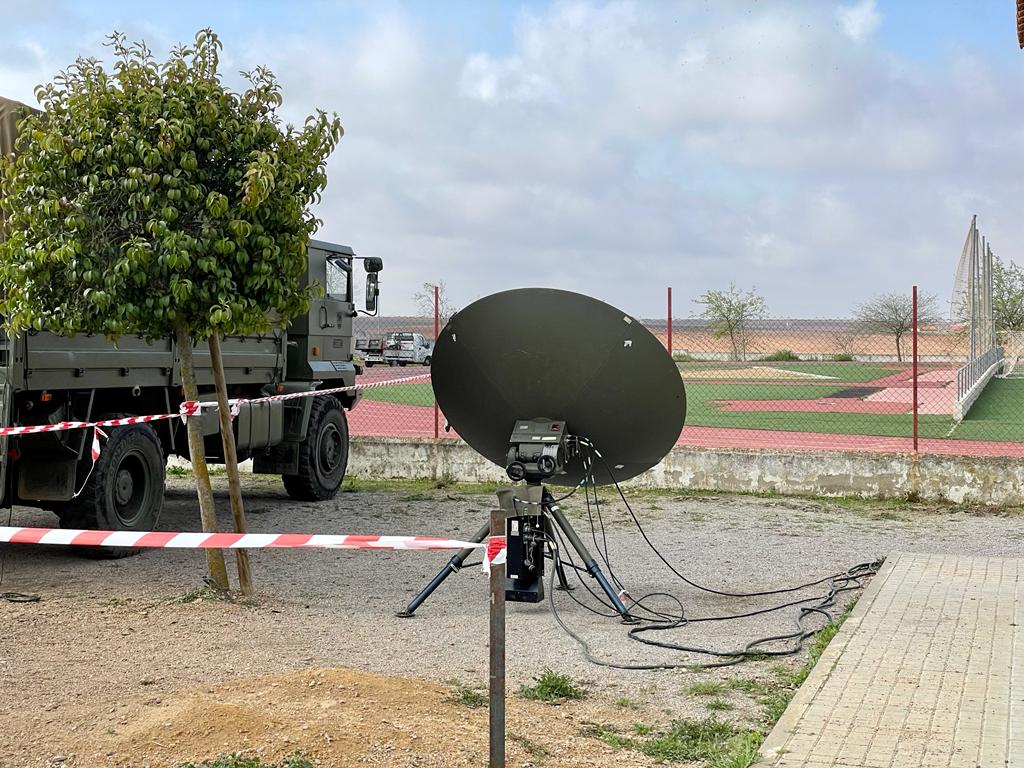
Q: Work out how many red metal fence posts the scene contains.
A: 3